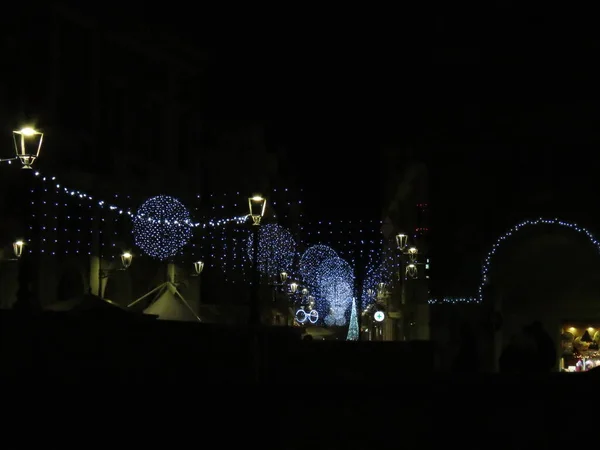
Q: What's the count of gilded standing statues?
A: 0